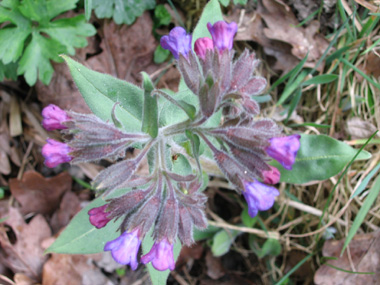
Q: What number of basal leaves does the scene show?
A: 5